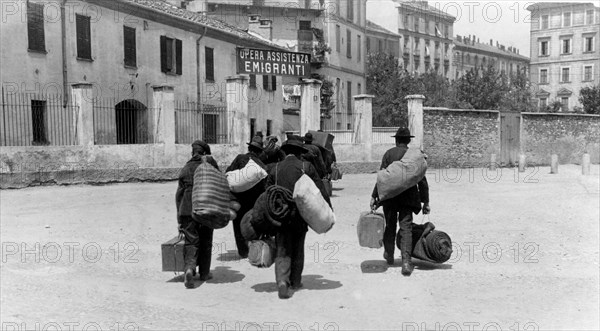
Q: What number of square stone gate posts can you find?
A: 6